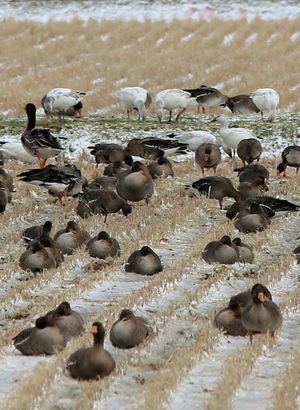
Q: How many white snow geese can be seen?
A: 7